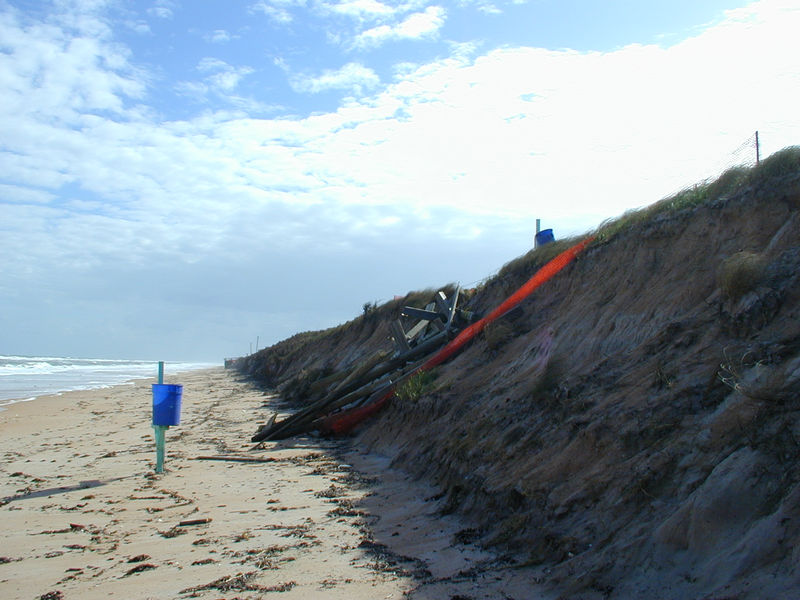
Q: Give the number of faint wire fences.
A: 1